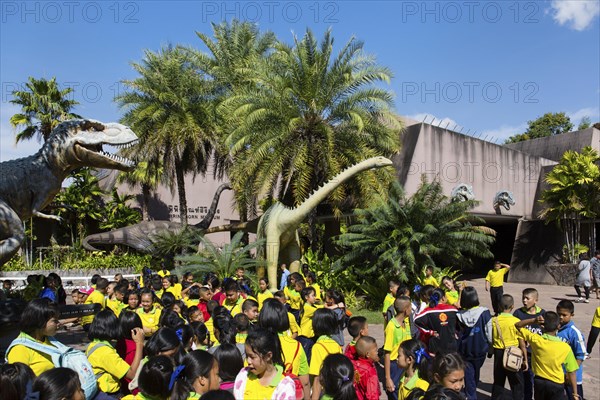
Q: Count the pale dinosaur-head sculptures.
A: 2